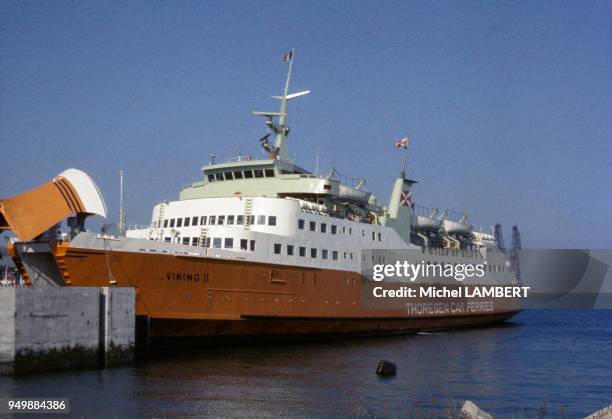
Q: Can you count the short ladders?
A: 3